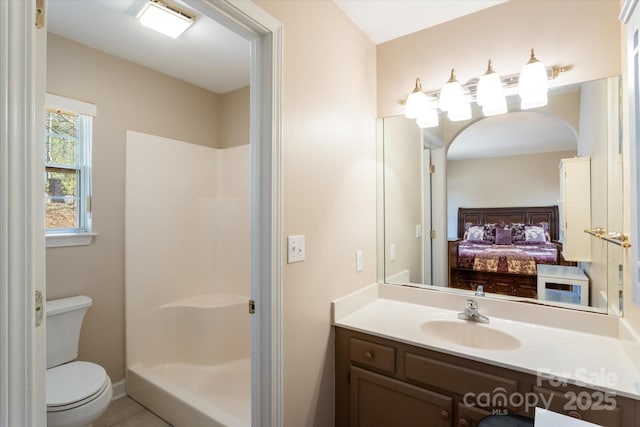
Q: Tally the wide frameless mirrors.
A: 1